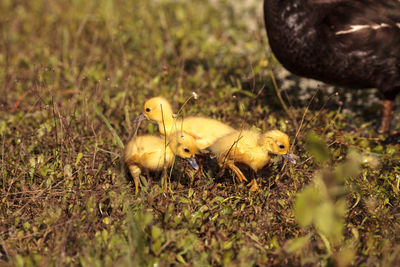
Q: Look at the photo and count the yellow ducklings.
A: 3